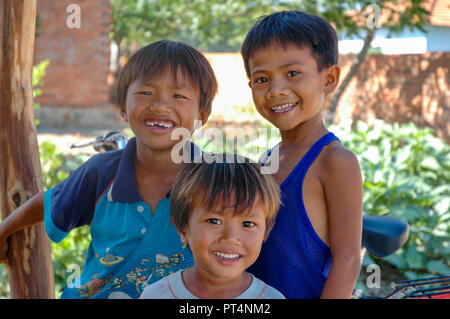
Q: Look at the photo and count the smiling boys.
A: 3